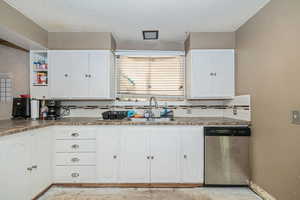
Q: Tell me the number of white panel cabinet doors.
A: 11